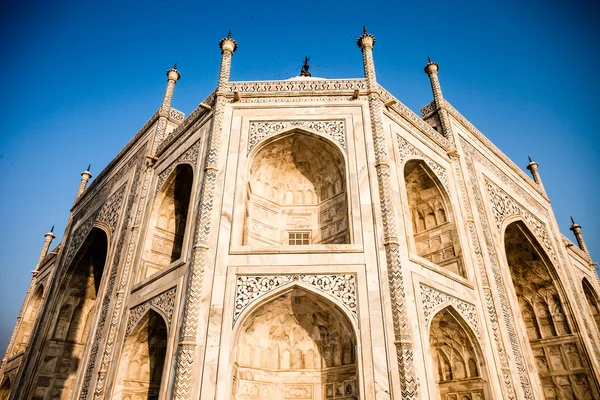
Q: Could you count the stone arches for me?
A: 11